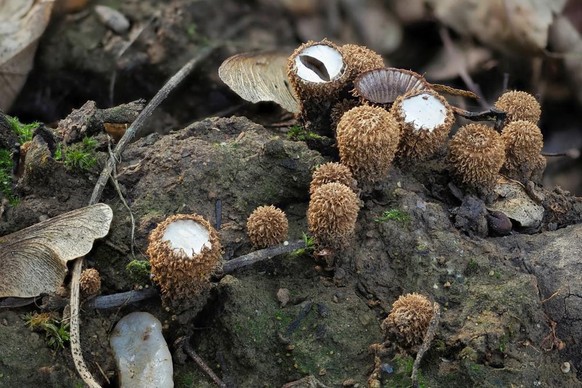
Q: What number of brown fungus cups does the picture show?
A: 14